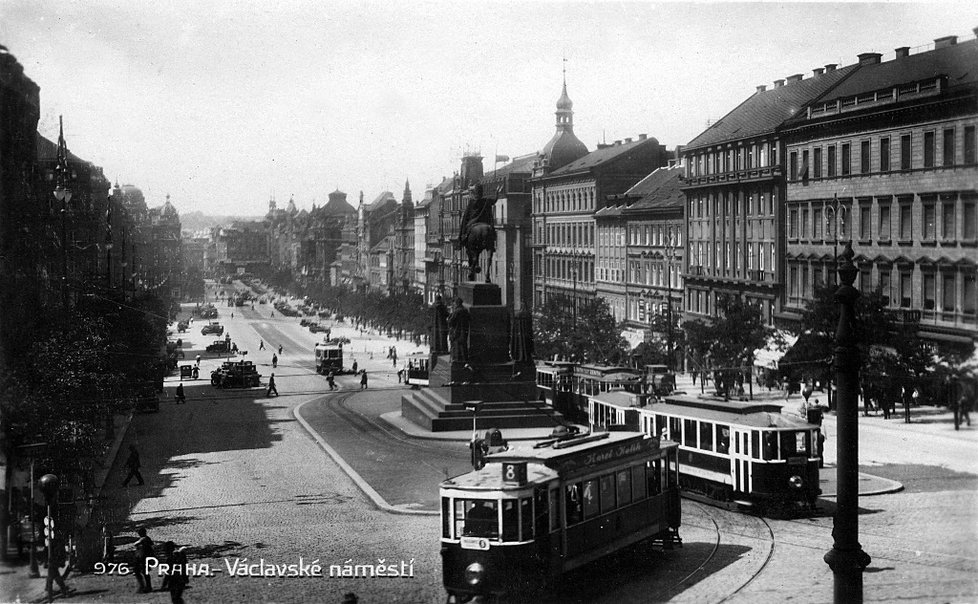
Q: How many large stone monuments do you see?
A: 1